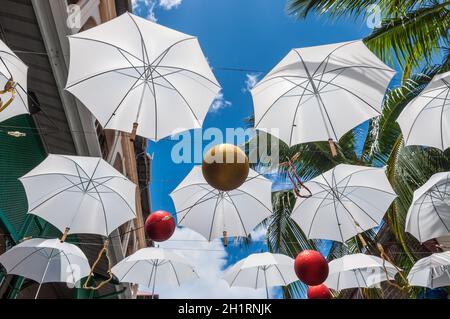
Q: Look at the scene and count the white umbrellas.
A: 13